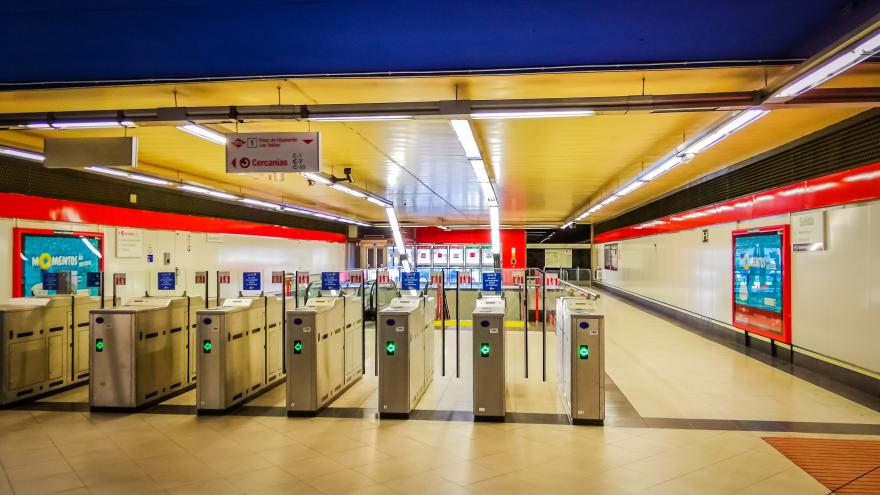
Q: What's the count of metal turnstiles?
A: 7